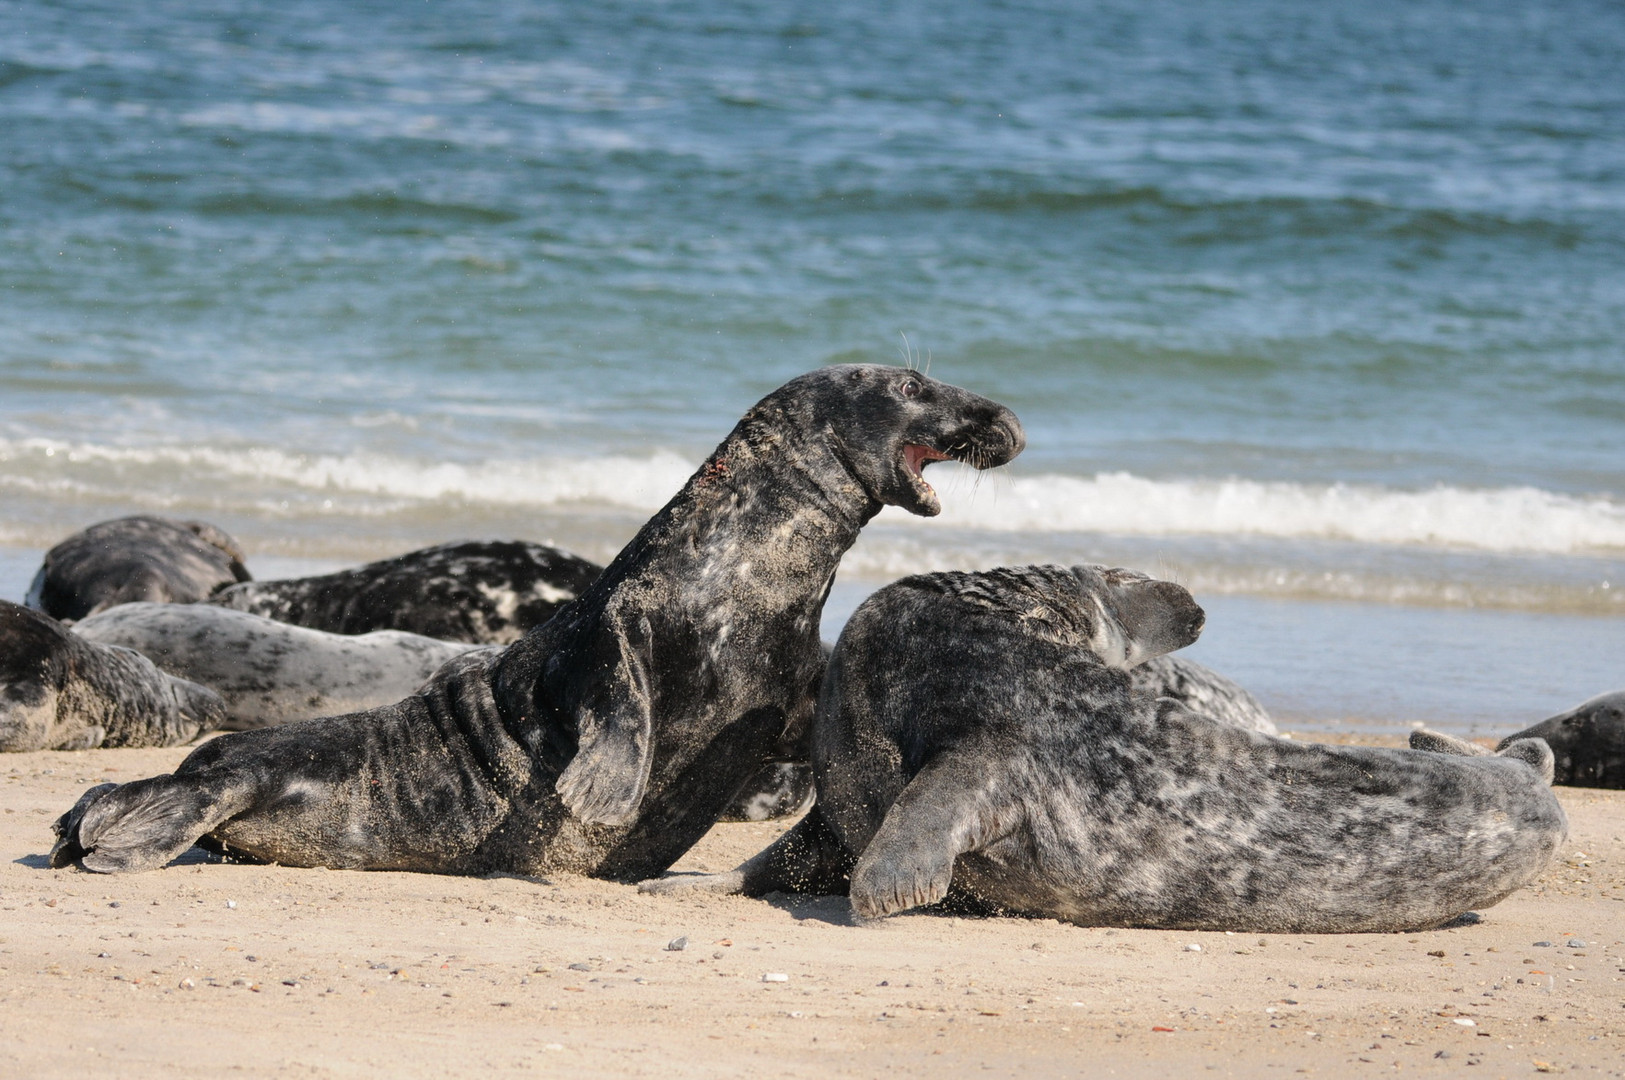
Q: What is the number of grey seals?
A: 8